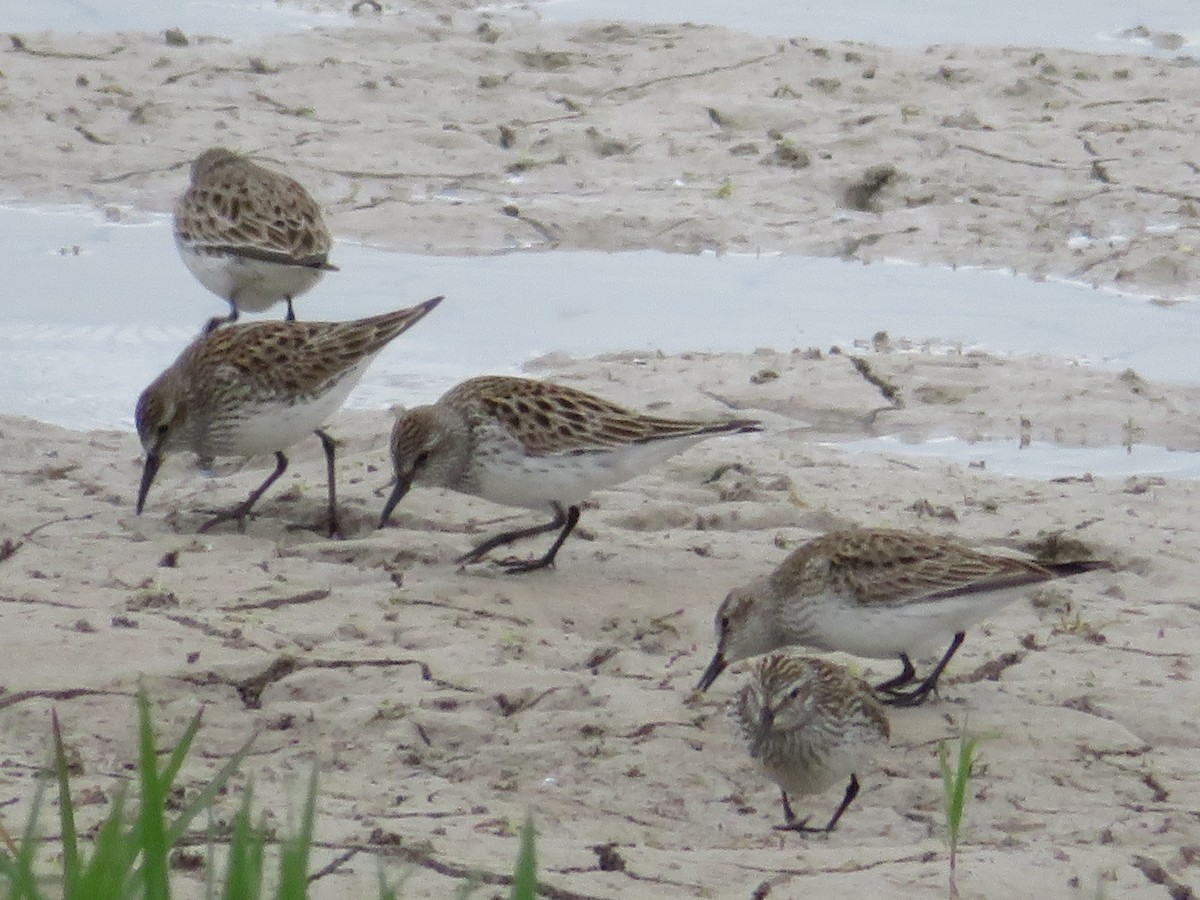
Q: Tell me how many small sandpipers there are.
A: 5